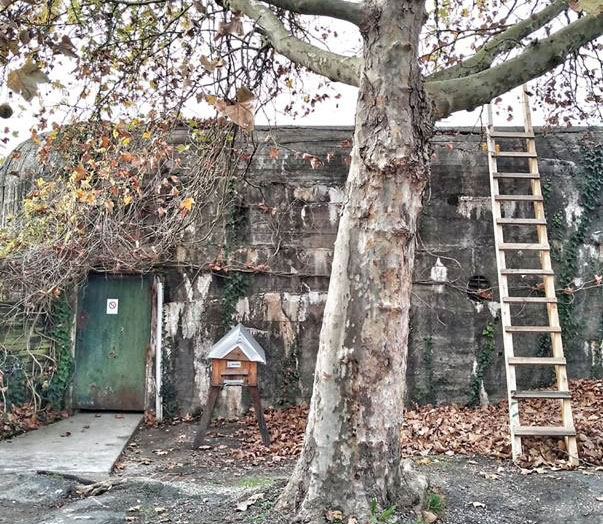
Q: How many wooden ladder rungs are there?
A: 12